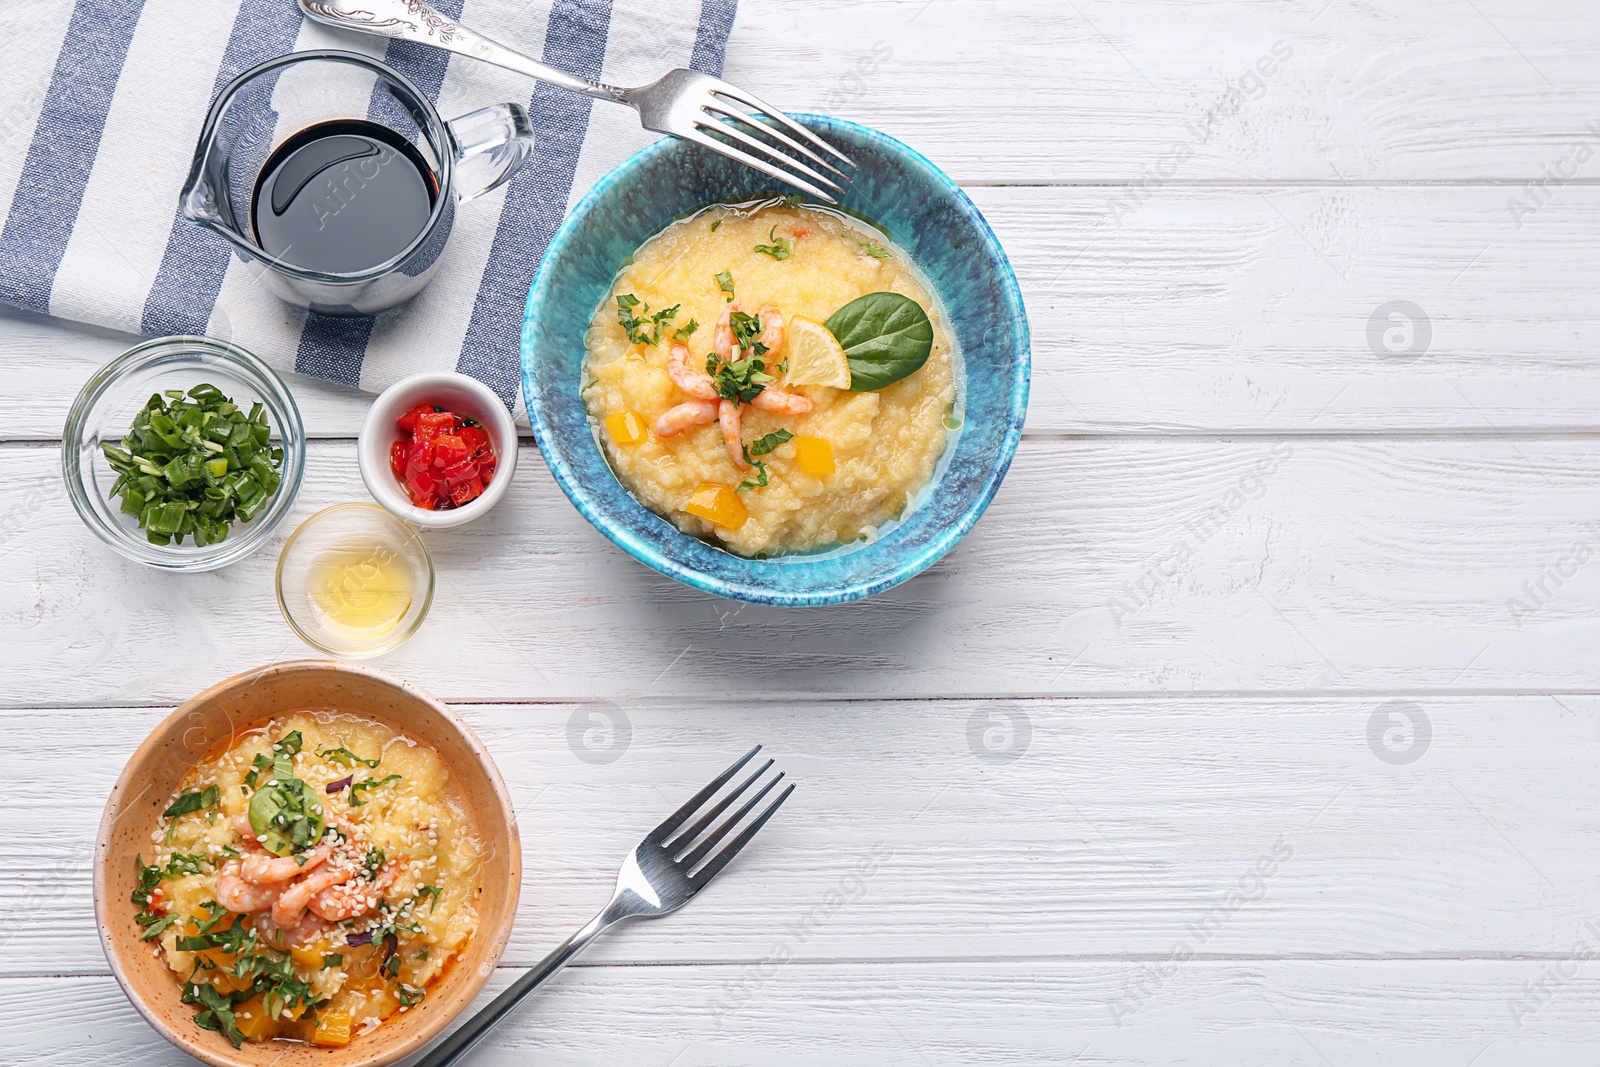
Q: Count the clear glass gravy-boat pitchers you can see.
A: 1